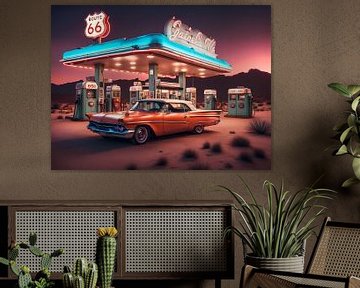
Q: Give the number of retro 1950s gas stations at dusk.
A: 1